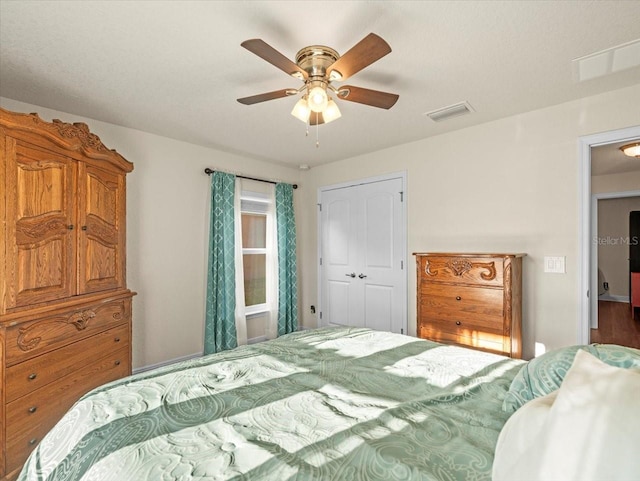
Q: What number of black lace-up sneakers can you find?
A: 0